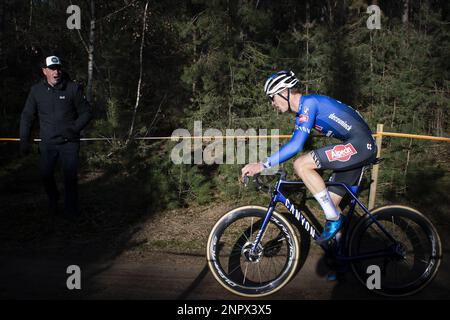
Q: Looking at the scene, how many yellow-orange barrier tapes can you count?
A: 1